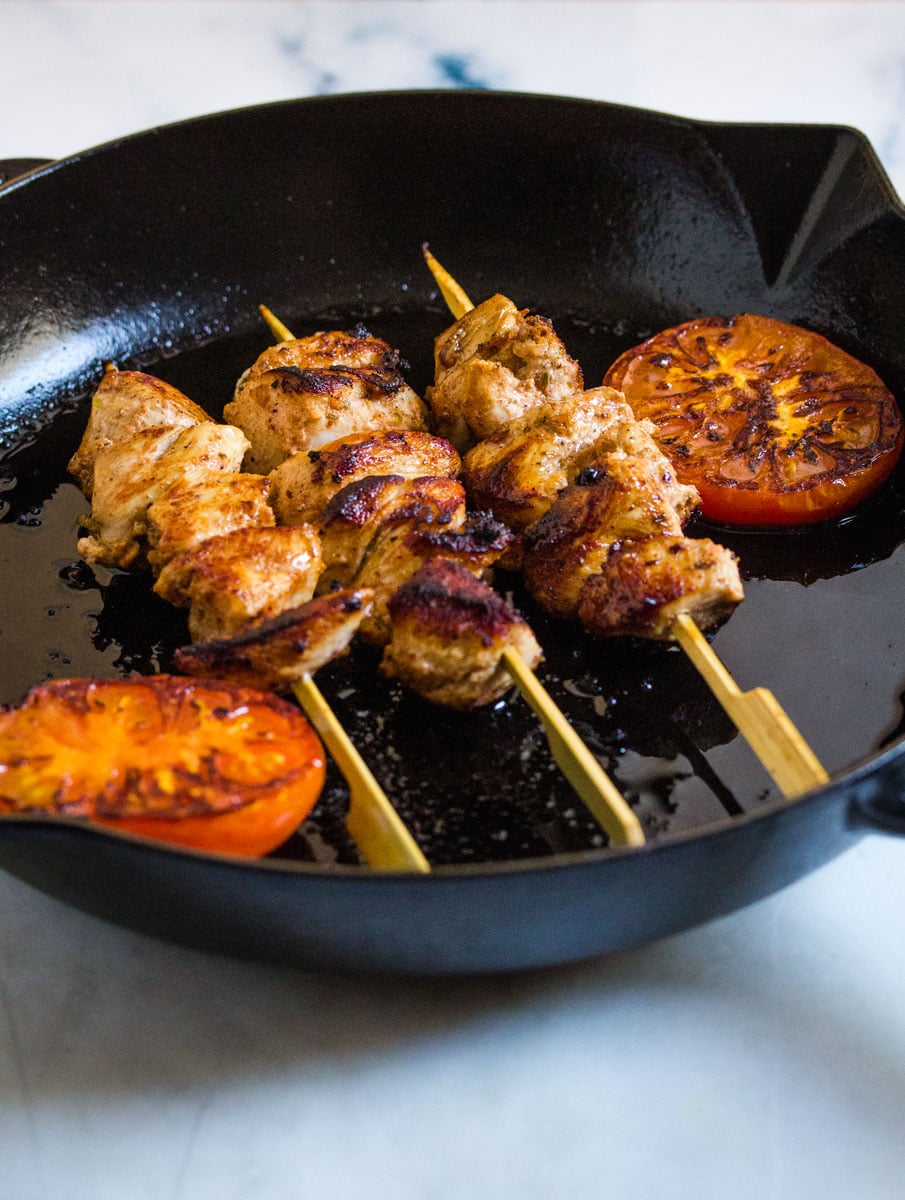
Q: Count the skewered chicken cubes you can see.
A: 14